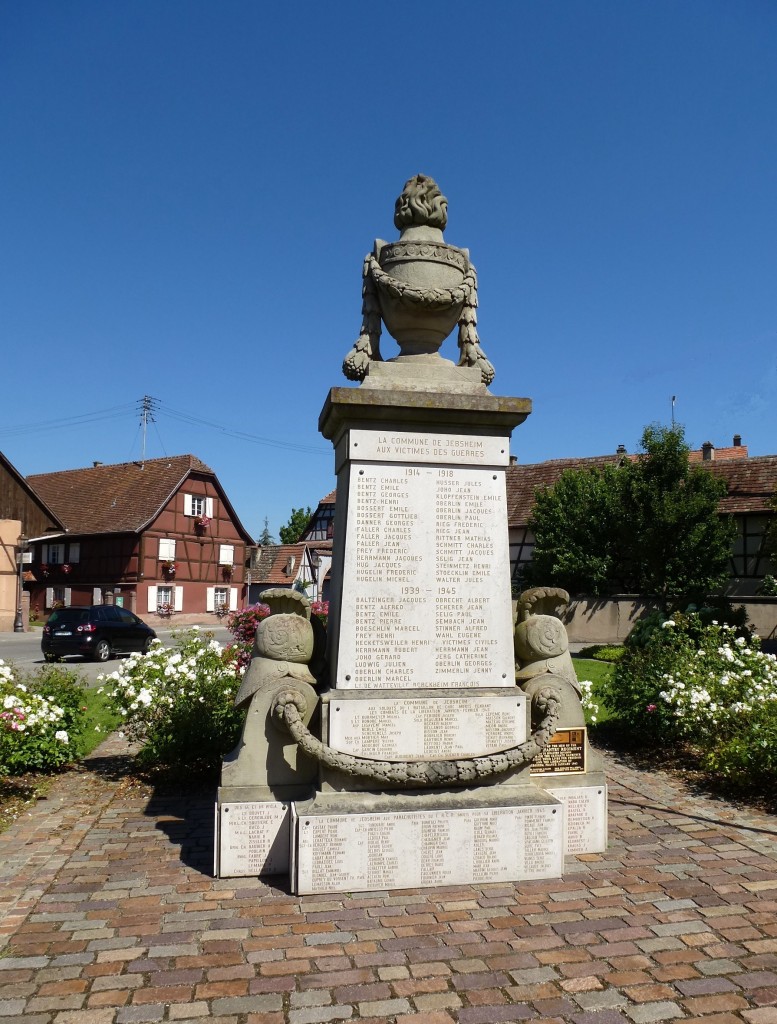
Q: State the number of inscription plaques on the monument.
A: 7